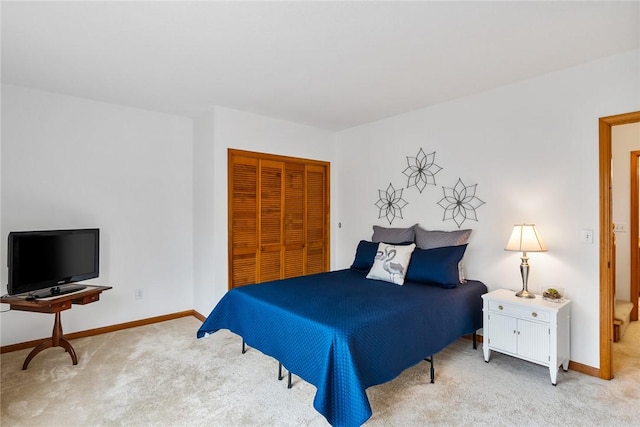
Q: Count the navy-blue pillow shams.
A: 2